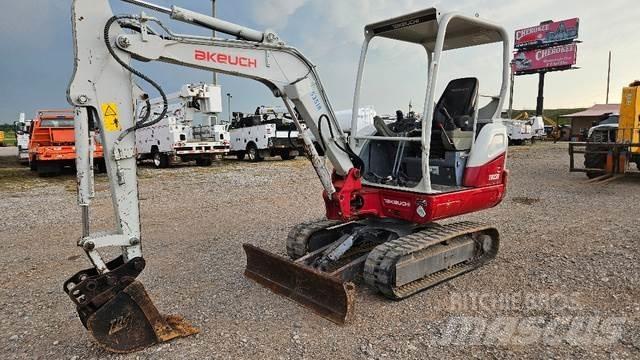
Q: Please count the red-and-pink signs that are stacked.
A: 2